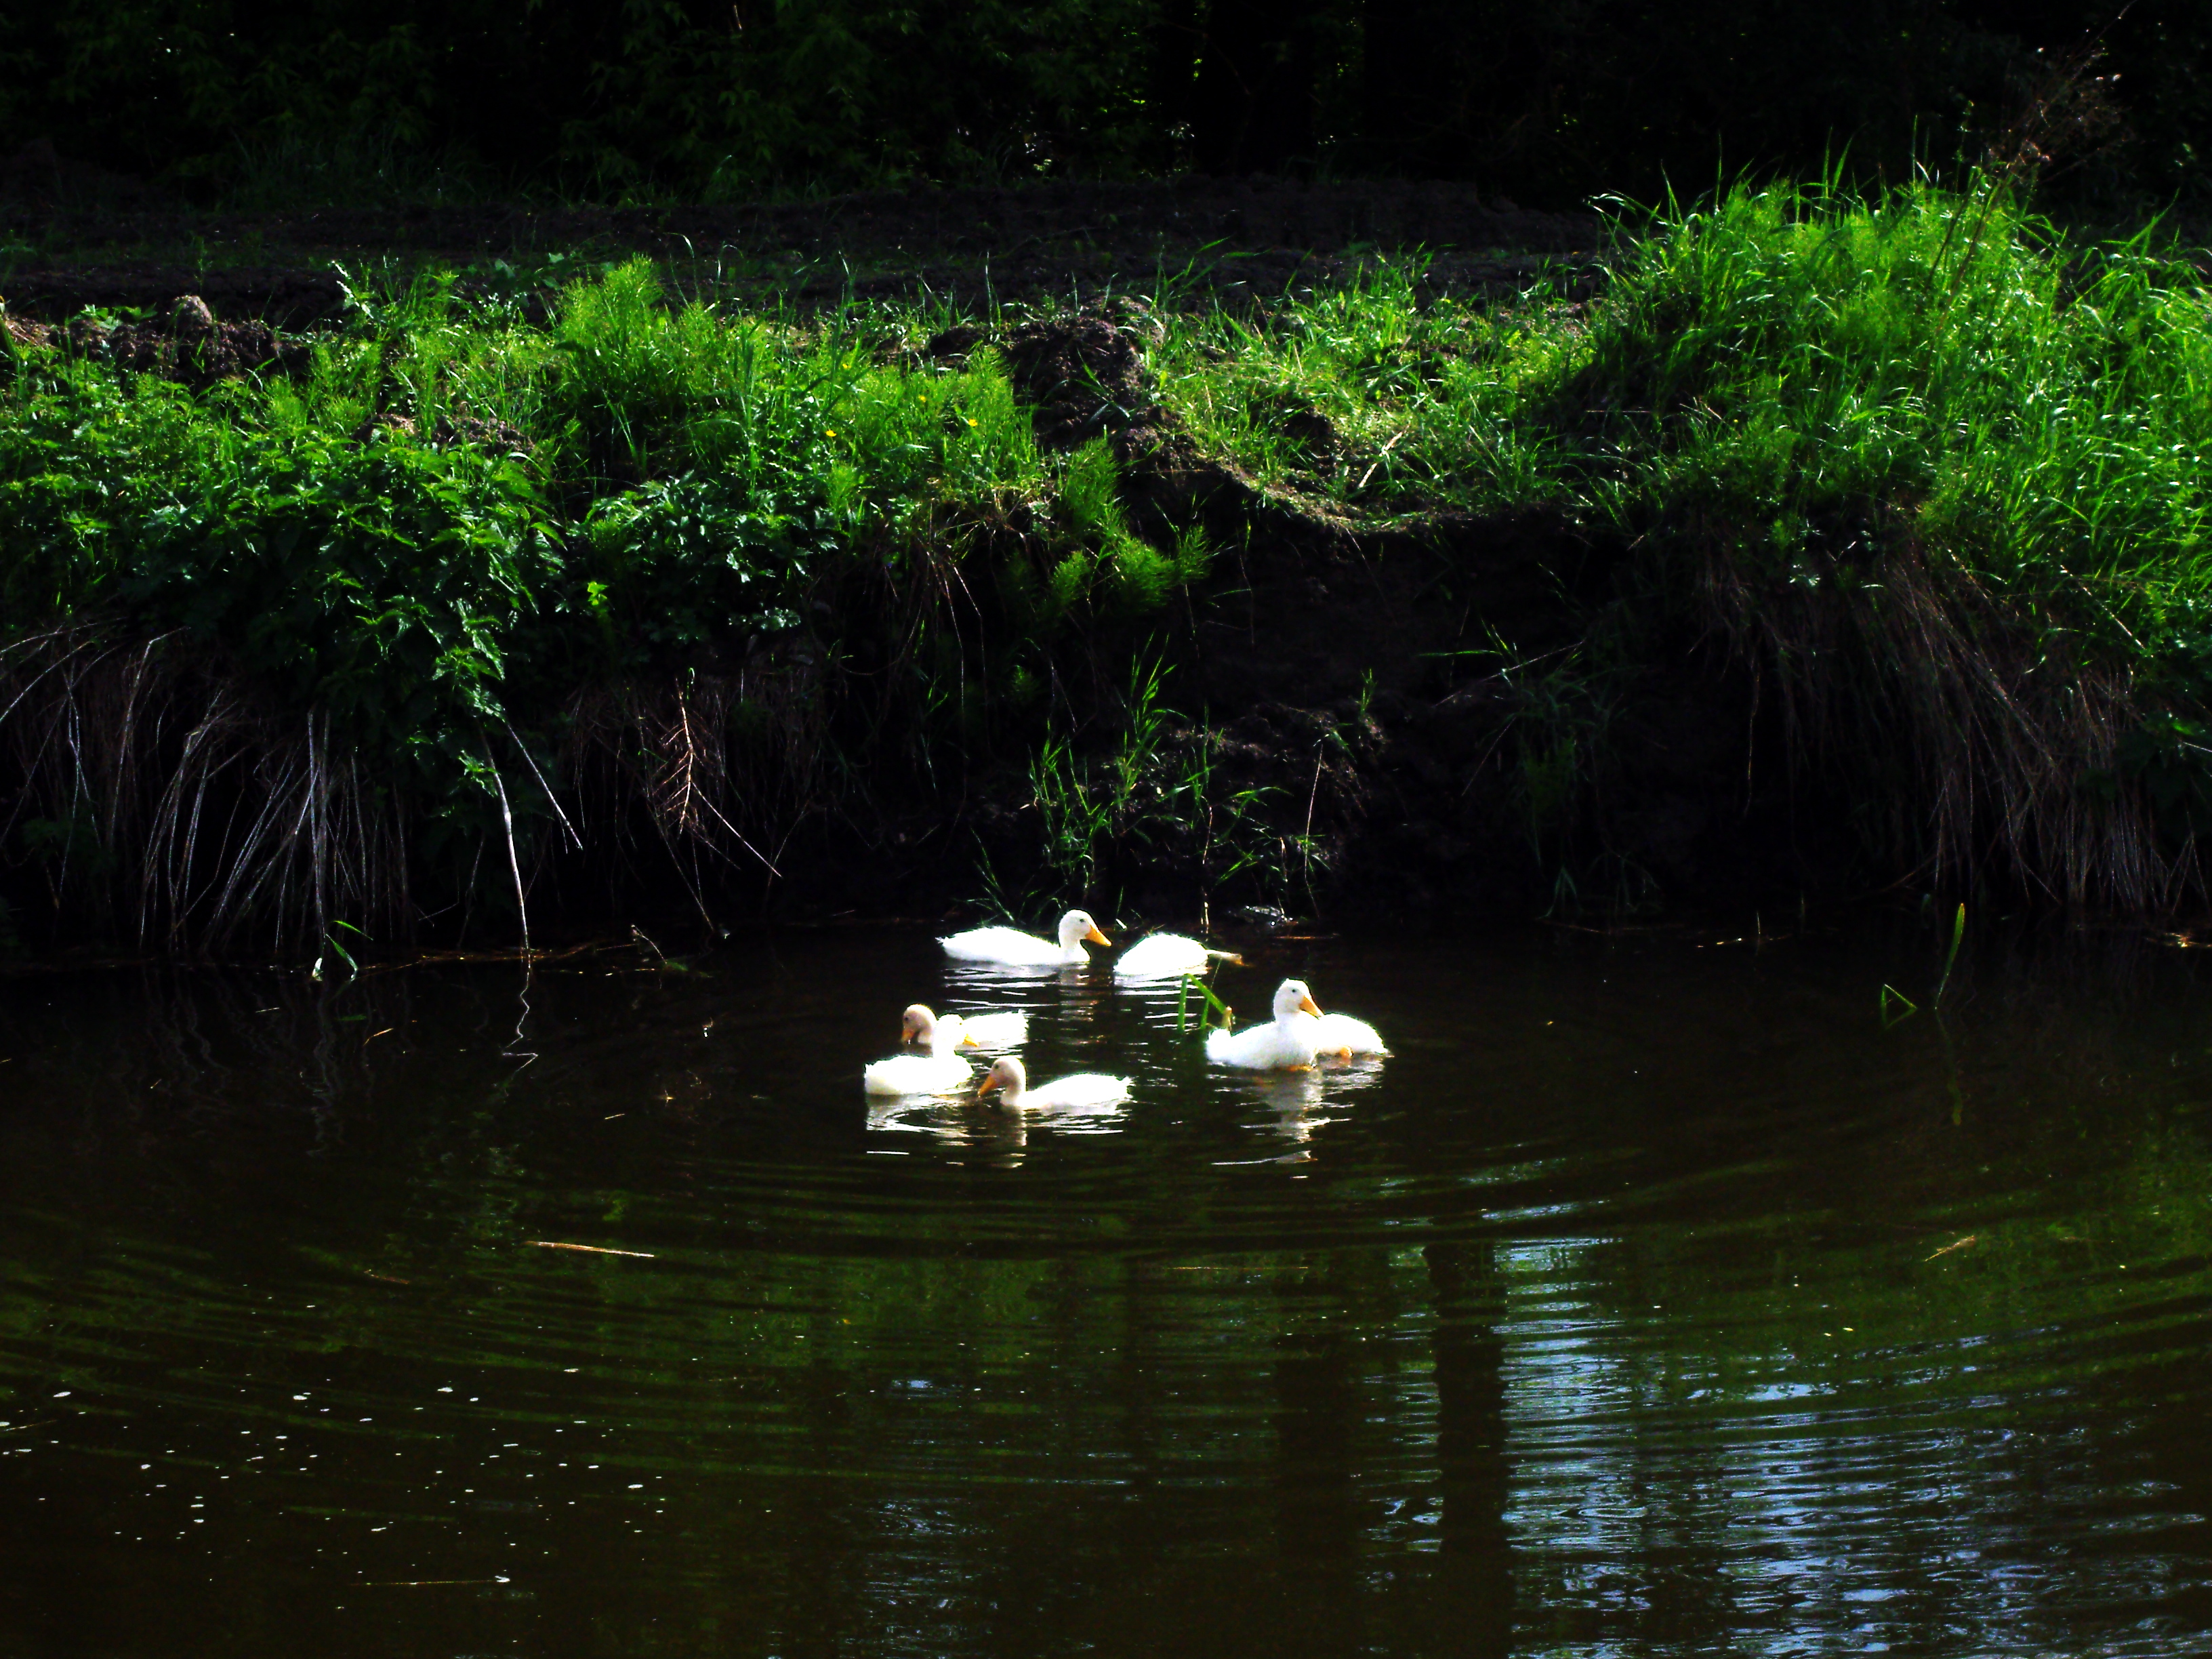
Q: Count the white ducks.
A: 7